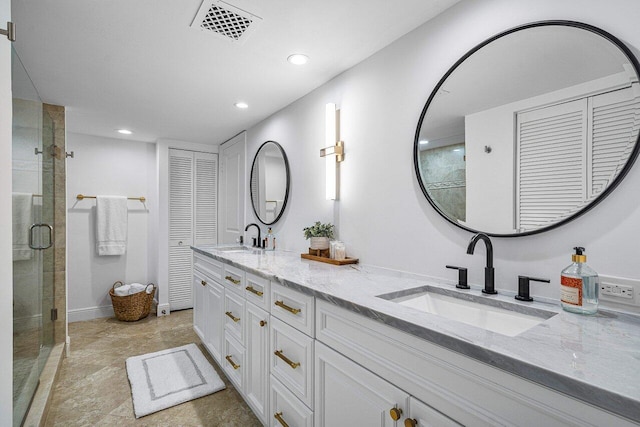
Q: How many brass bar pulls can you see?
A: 7